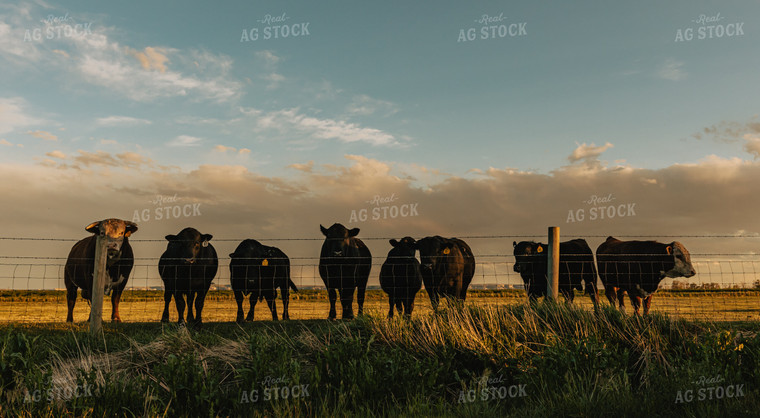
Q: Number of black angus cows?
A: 6